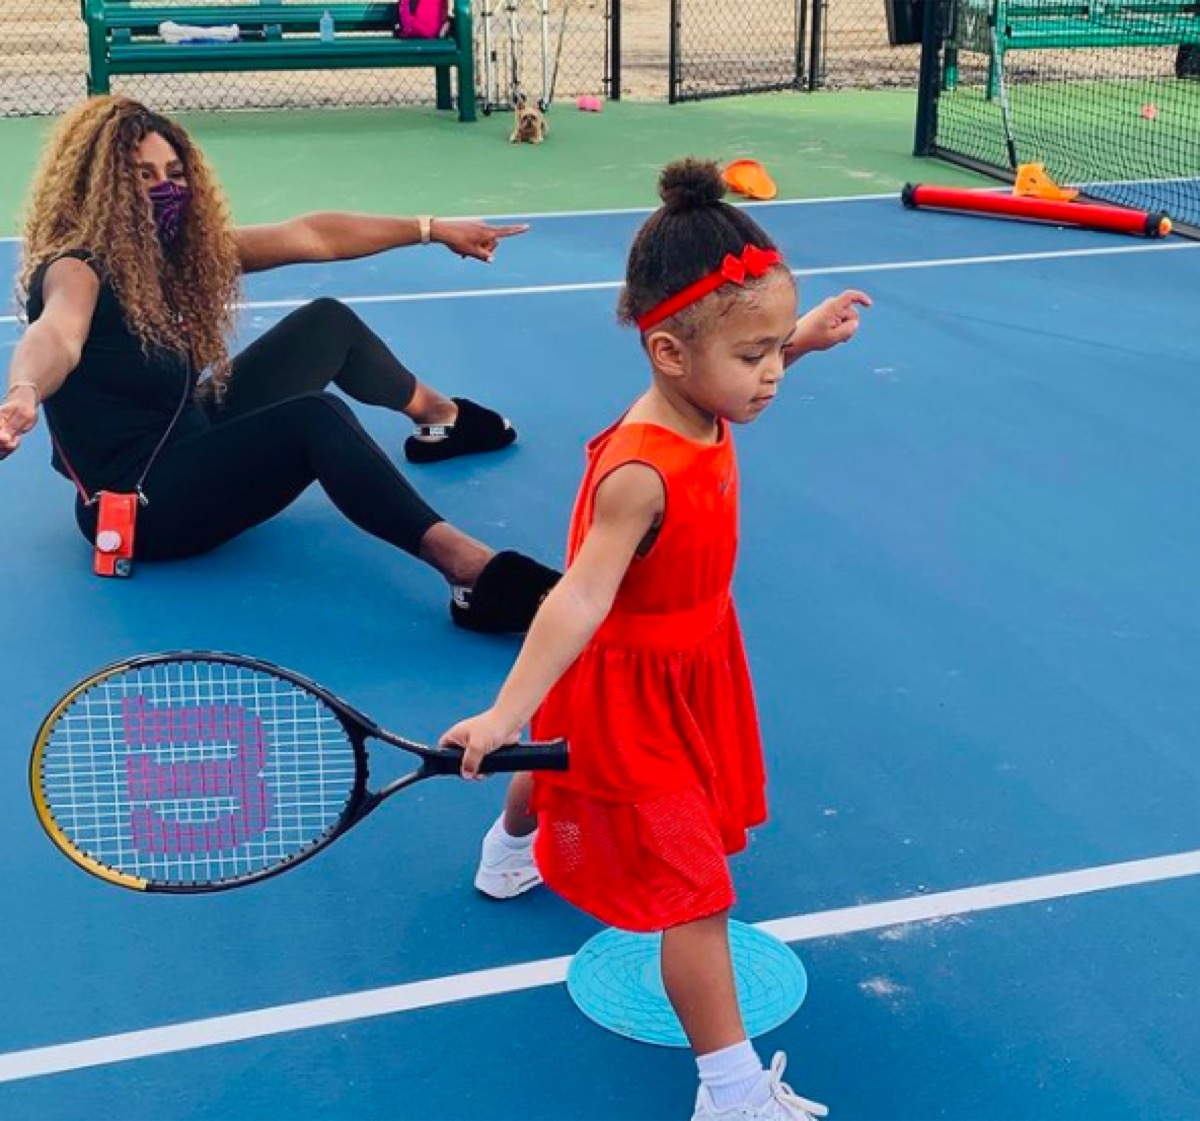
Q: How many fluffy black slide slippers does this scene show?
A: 2